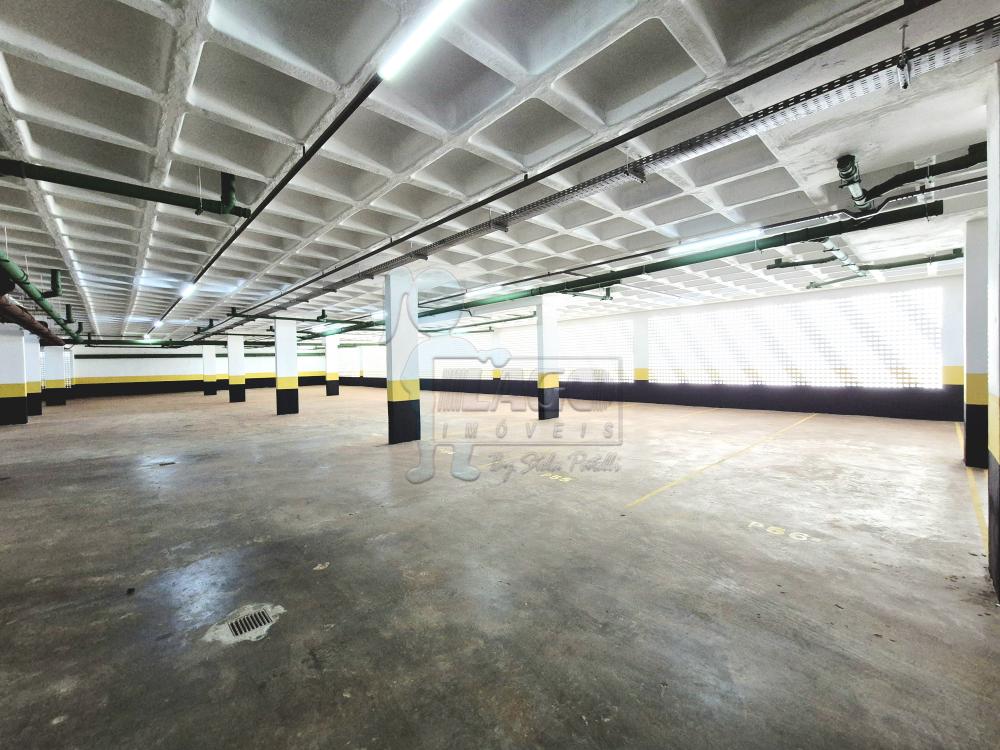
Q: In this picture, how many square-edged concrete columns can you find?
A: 11